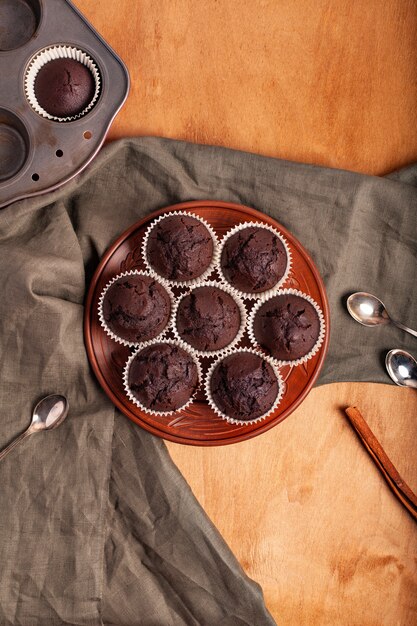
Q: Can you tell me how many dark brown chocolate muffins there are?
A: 8